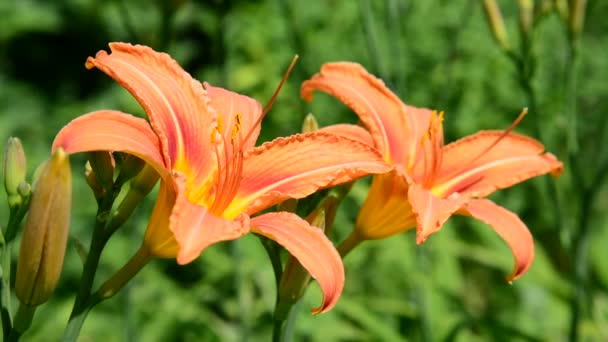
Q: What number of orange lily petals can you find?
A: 12